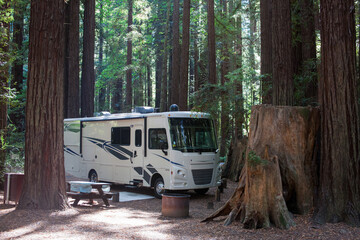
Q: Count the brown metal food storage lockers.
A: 1